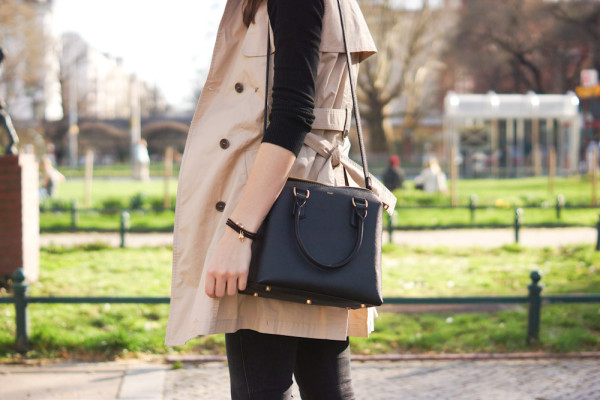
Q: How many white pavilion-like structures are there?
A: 1